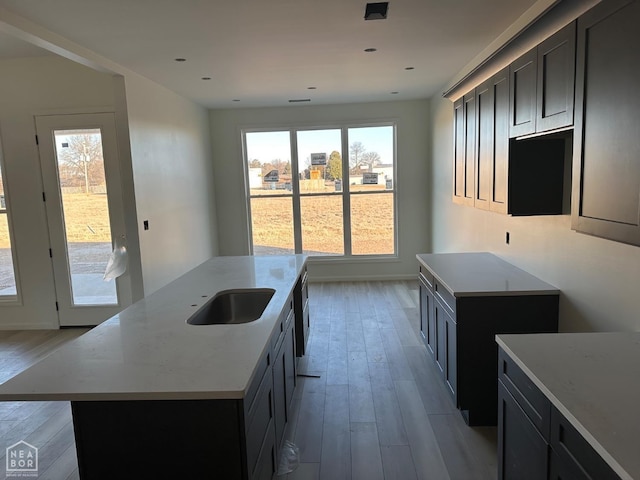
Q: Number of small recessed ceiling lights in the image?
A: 7